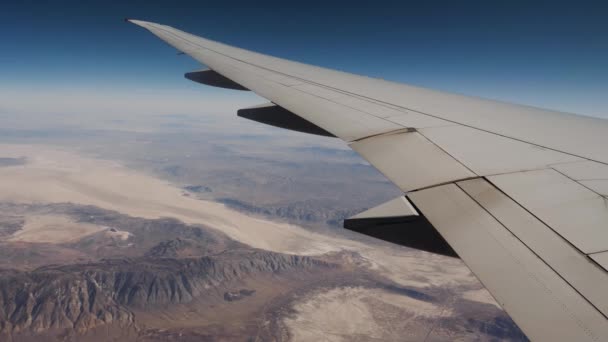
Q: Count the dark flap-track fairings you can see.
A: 3